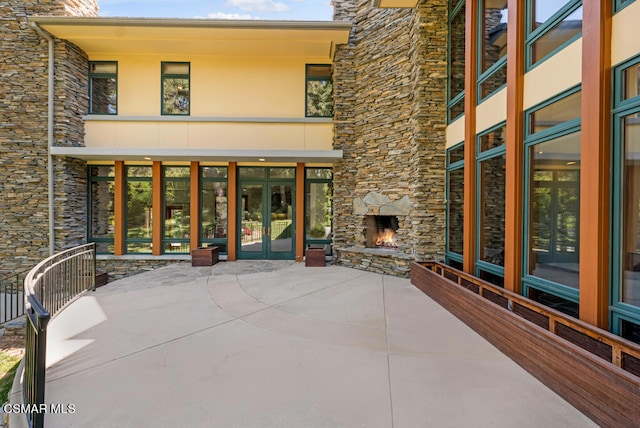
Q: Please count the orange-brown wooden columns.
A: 8